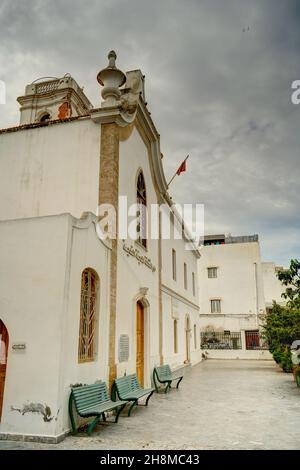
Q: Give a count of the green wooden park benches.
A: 3